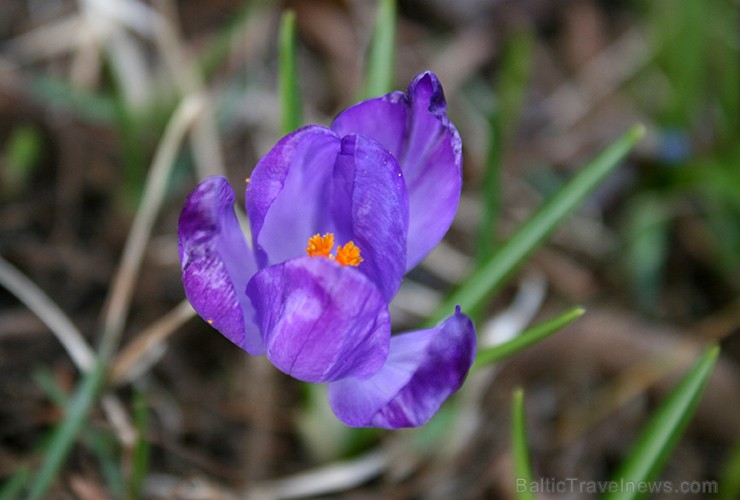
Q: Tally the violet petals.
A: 6